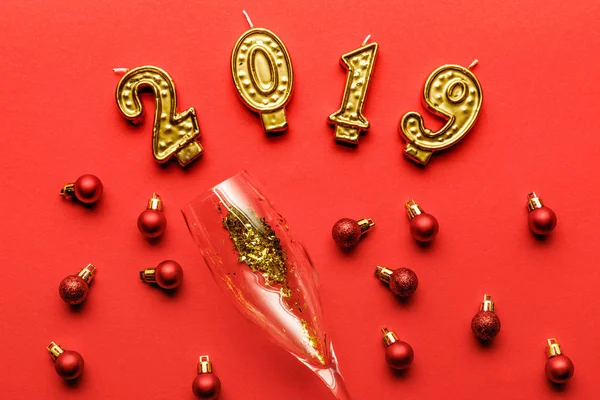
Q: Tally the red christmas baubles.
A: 13